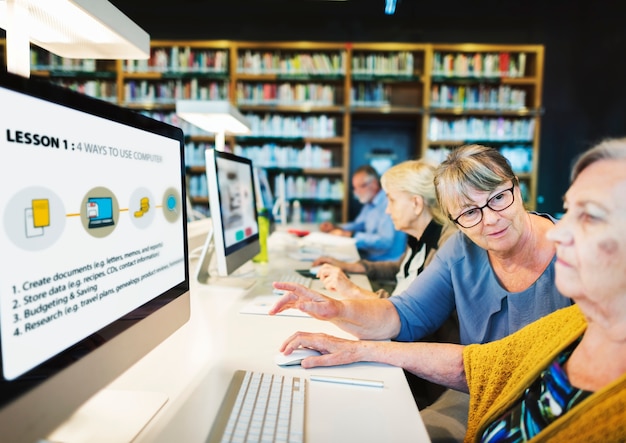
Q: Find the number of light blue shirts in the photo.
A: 2